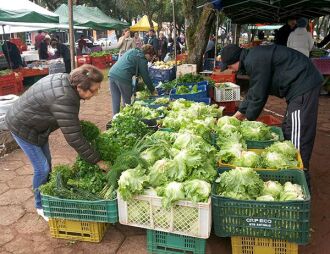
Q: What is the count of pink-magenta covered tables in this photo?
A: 1